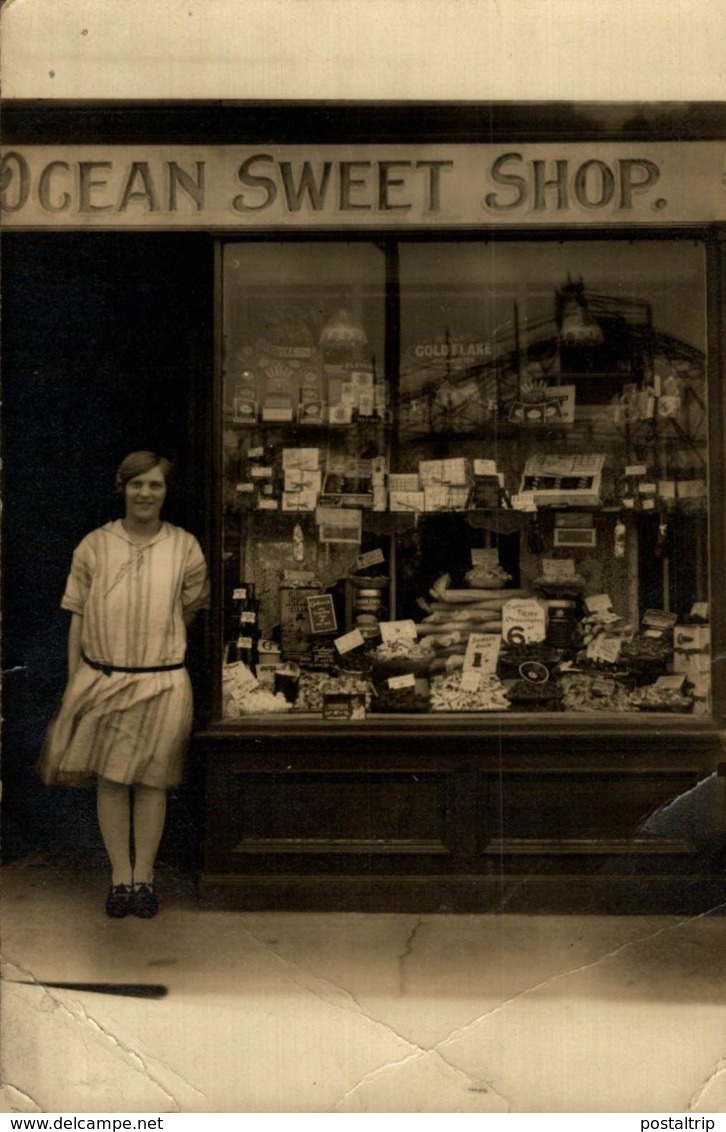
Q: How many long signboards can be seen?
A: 1